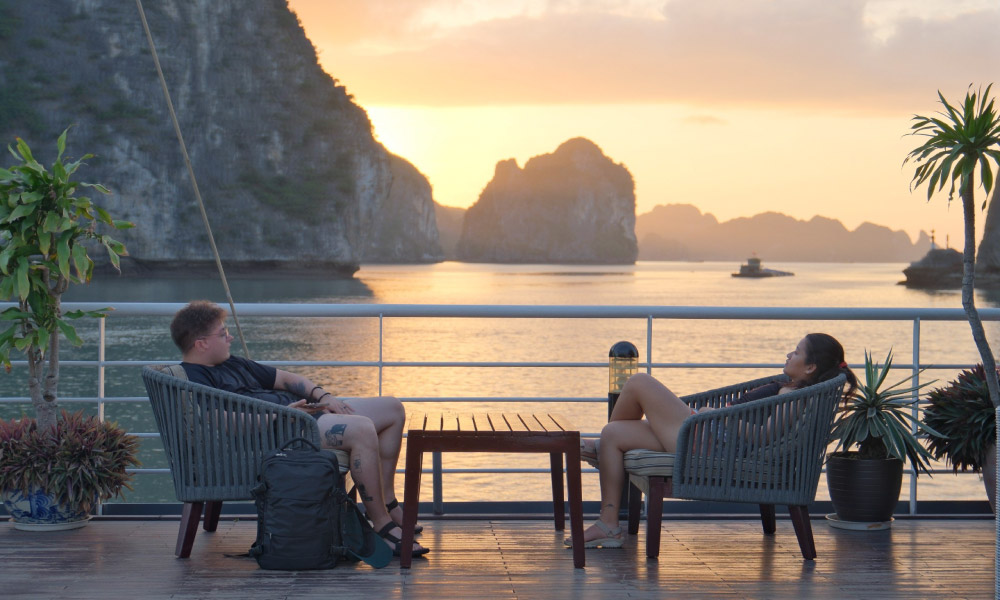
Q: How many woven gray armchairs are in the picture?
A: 2